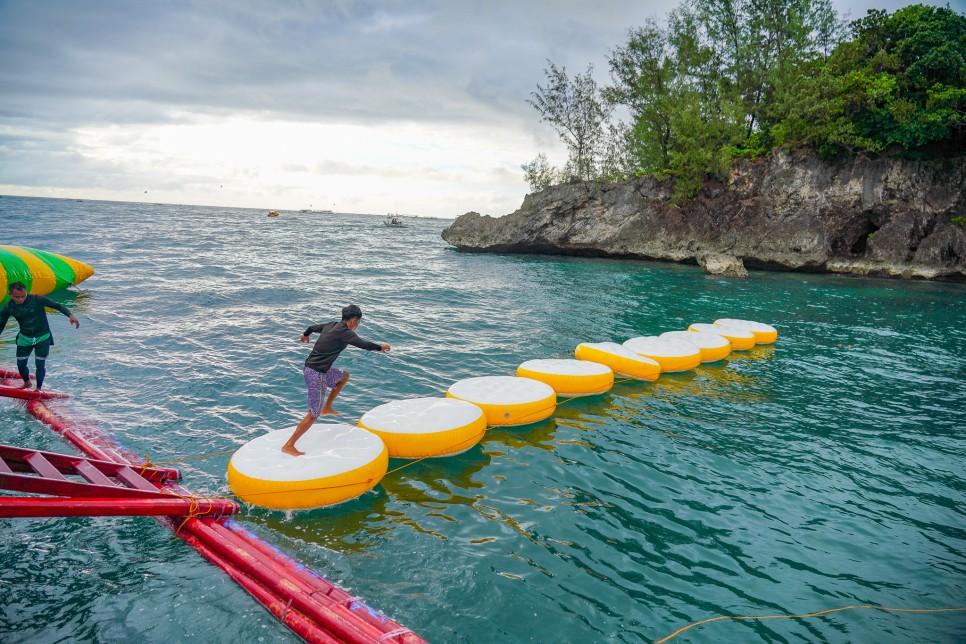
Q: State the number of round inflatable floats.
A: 9